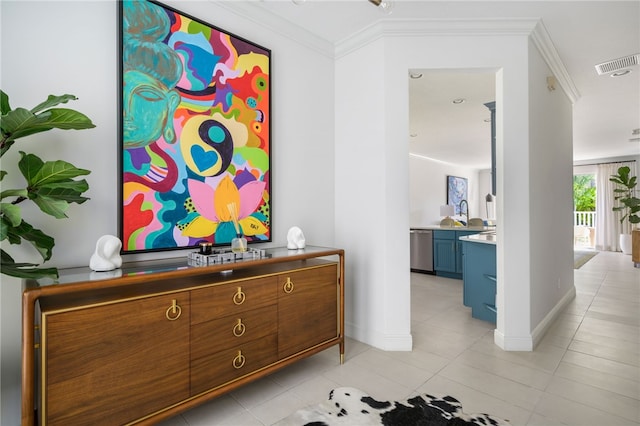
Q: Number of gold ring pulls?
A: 5